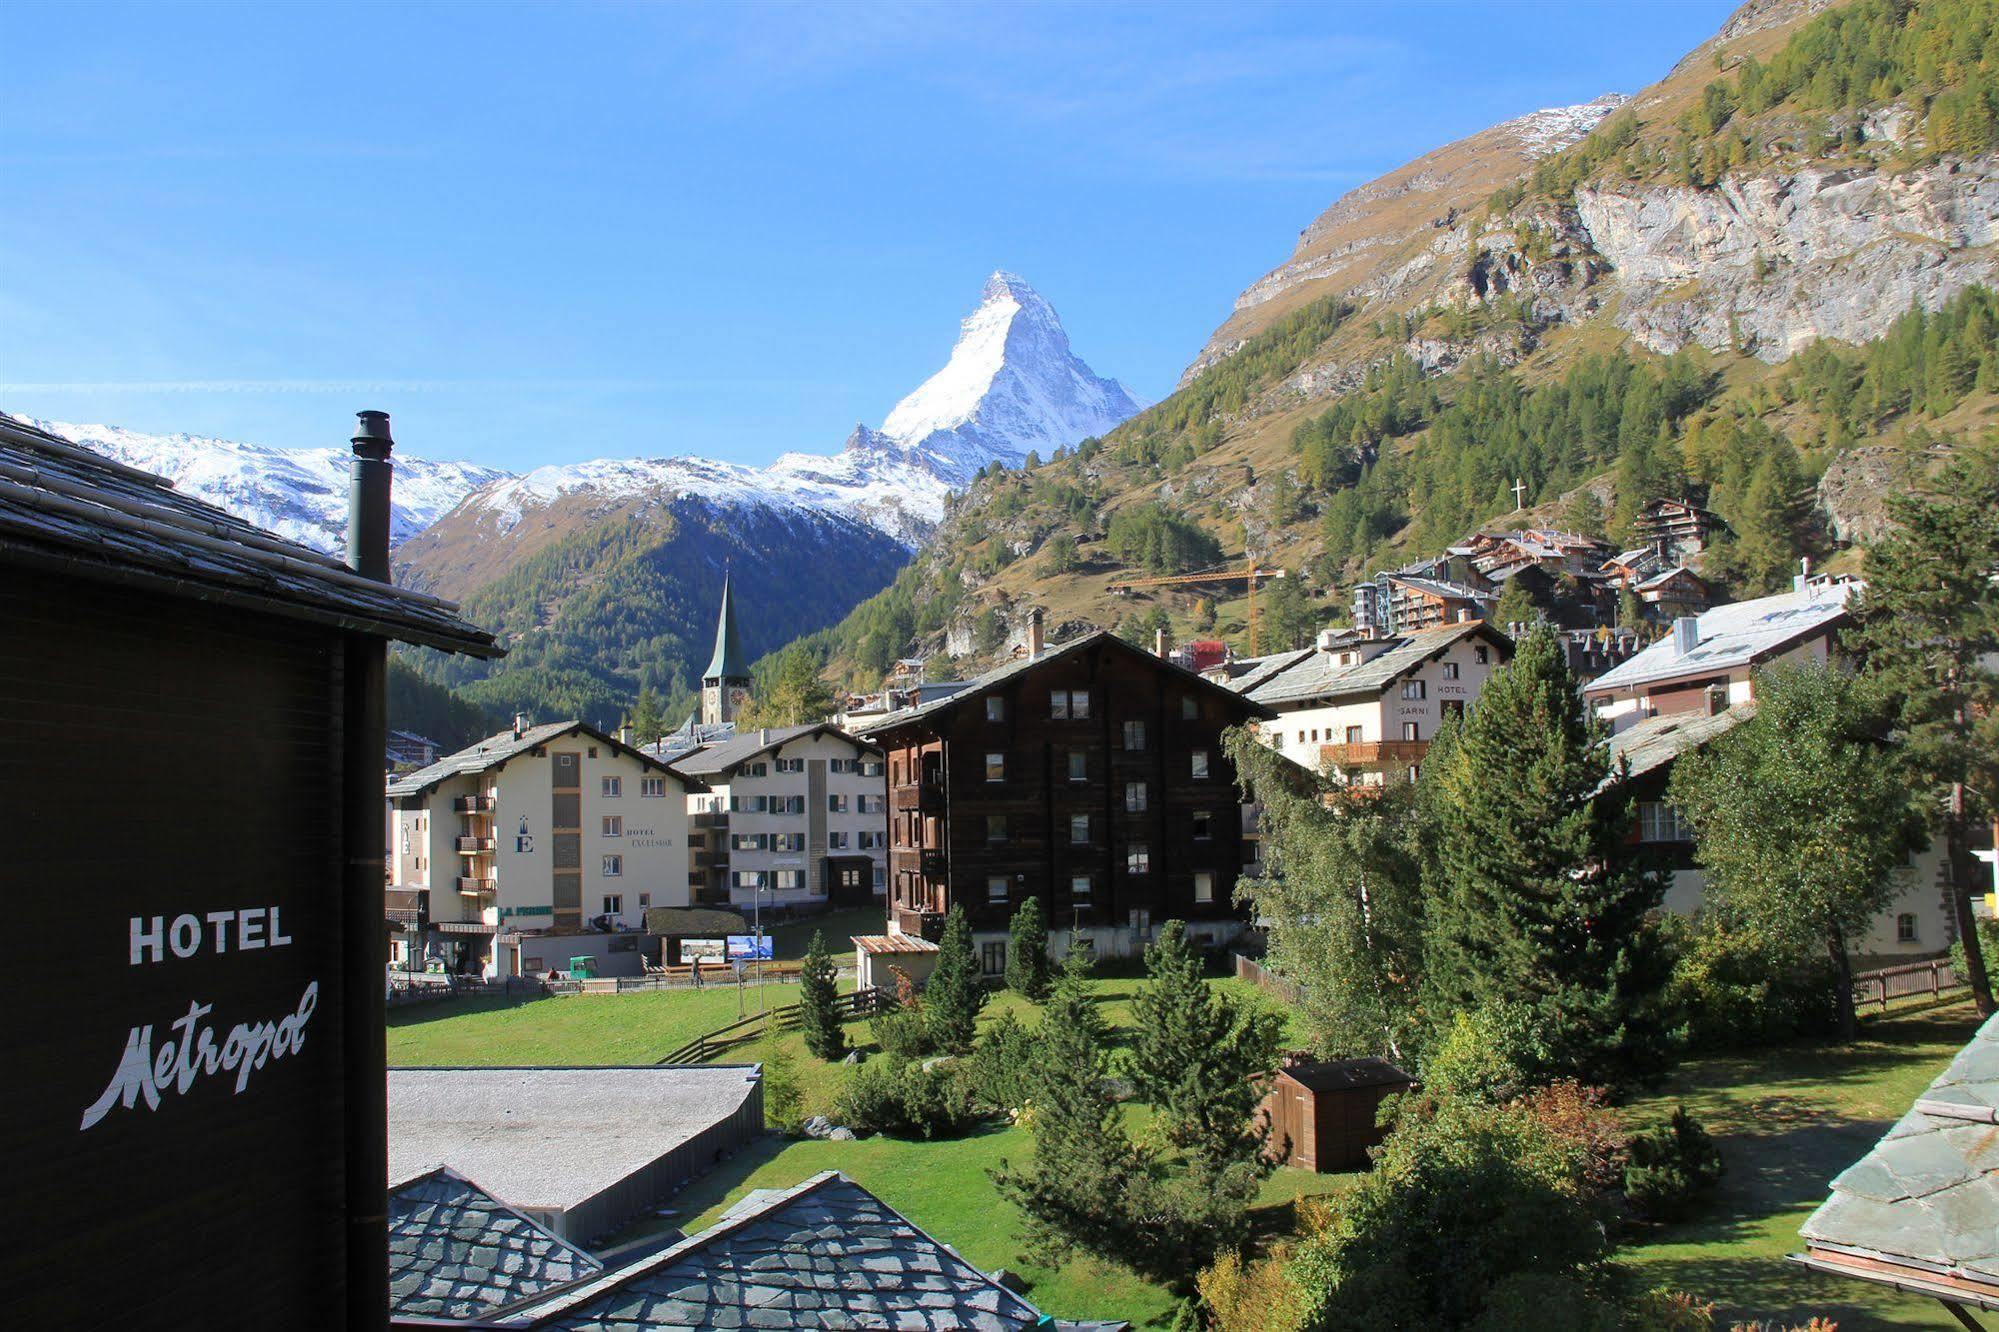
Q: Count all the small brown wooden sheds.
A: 1